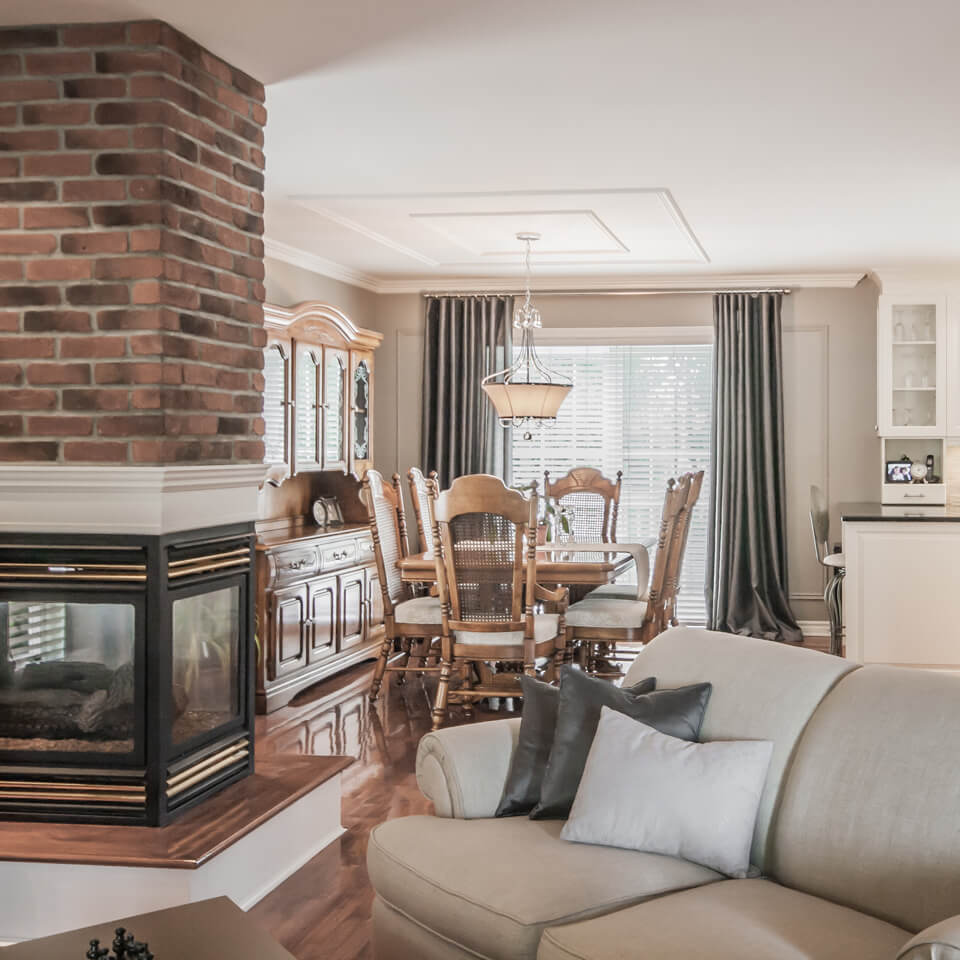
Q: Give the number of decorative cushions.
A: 3